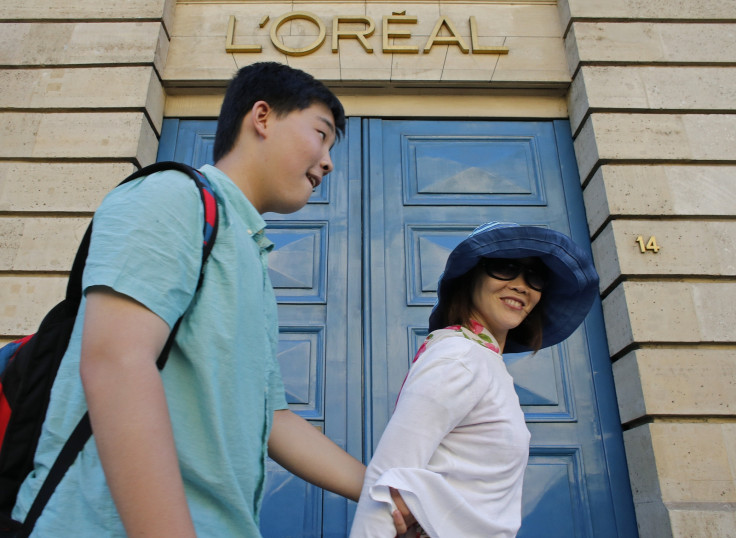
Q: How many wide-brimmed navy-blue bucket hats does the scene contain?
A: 1